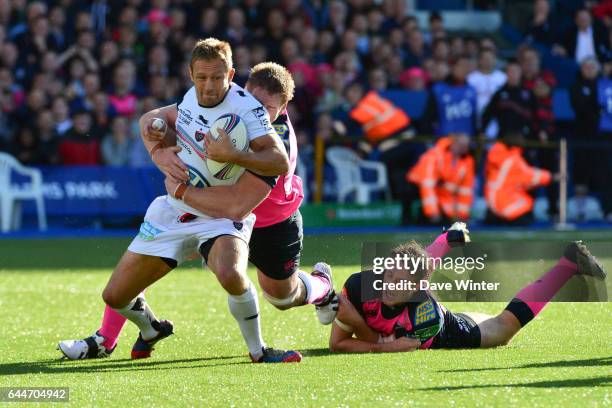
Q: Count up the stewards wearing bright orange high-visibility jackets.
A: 3